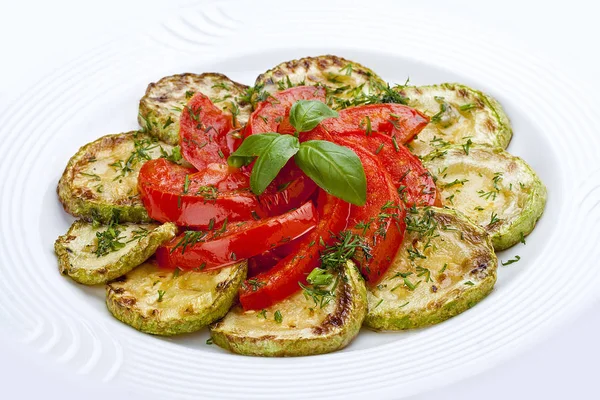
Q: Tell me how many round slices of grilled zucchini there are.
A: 9